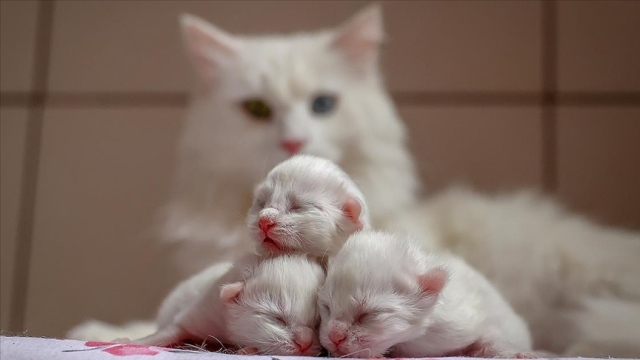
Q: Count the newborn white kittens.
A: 3